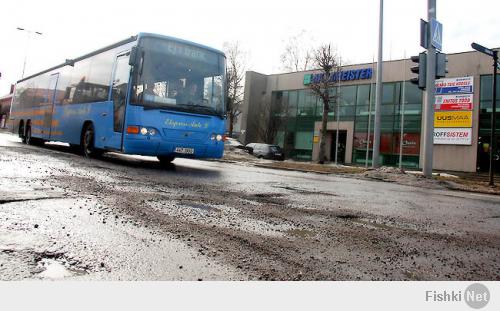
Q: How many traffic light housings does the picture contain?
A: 2